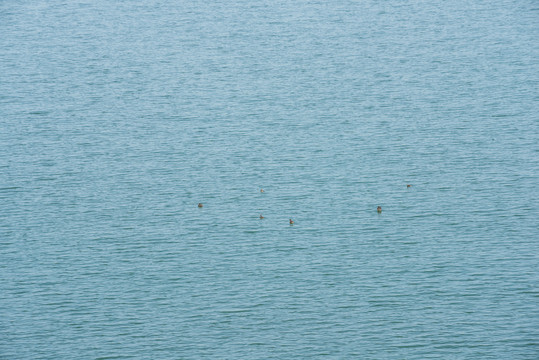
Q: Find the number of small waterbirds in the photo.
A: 6